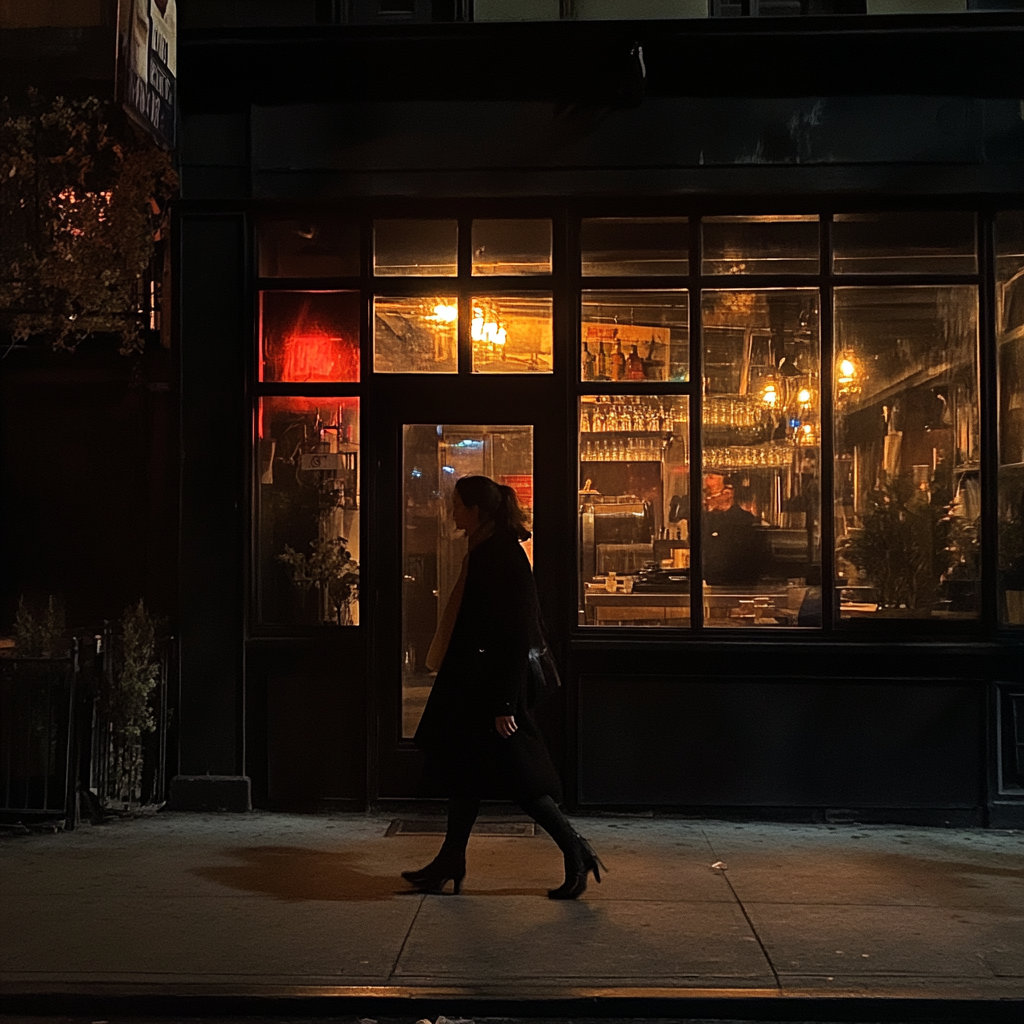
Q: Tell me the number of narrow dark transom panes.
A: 6